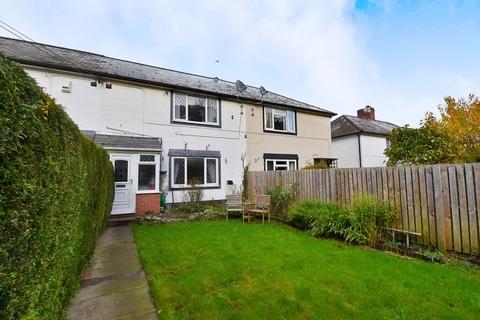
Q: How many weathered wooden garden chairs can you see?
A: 2